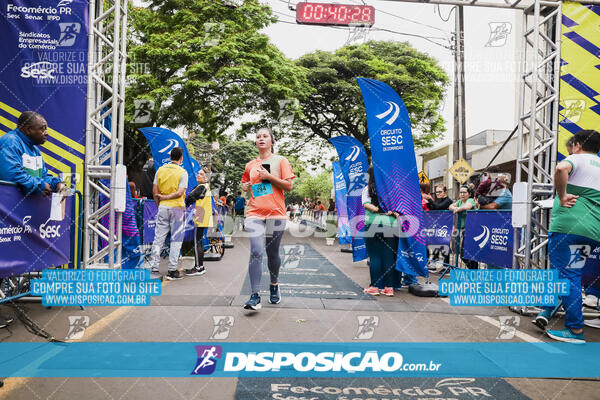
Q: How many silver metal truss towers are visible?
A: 2